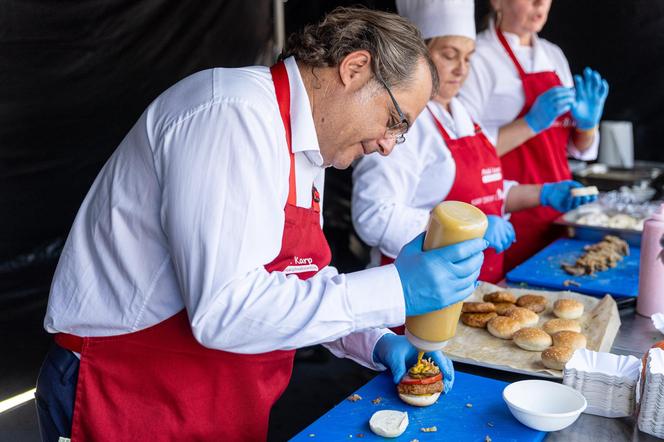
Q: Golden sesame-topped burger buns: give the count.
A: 7